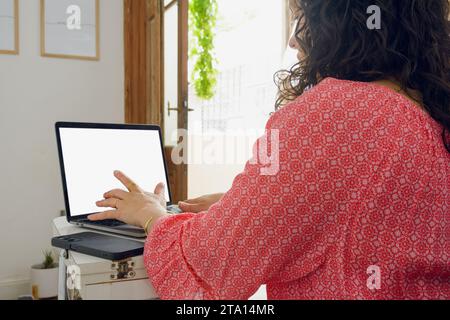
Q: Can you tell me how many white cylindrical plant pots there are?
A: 1